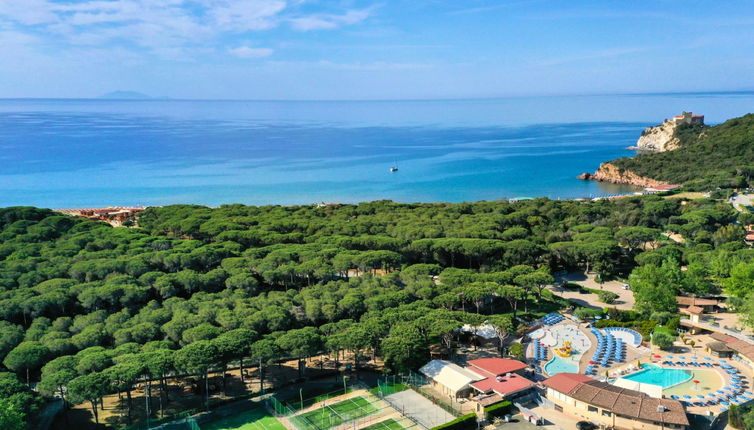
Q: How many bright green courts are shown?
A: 3